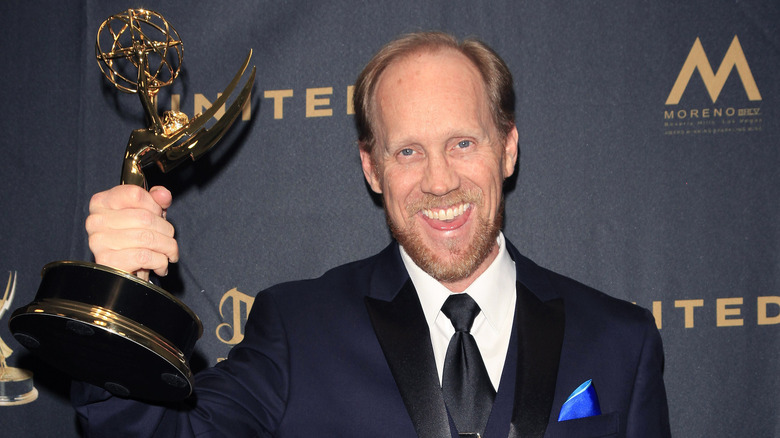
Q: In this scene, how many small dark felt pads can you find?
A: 4